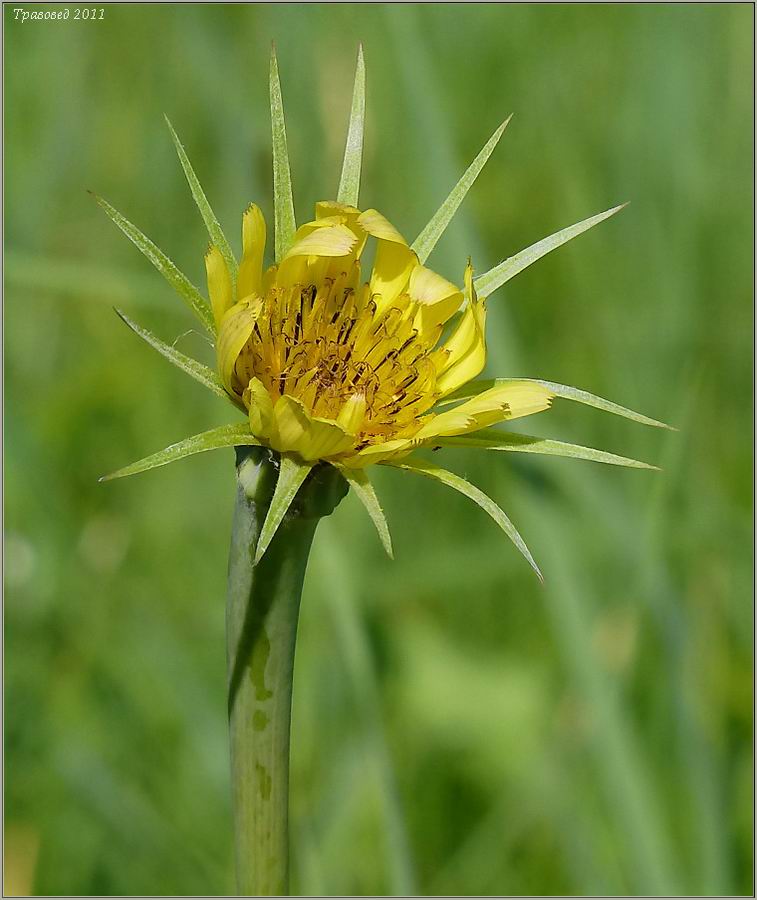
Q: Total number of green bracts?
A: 13